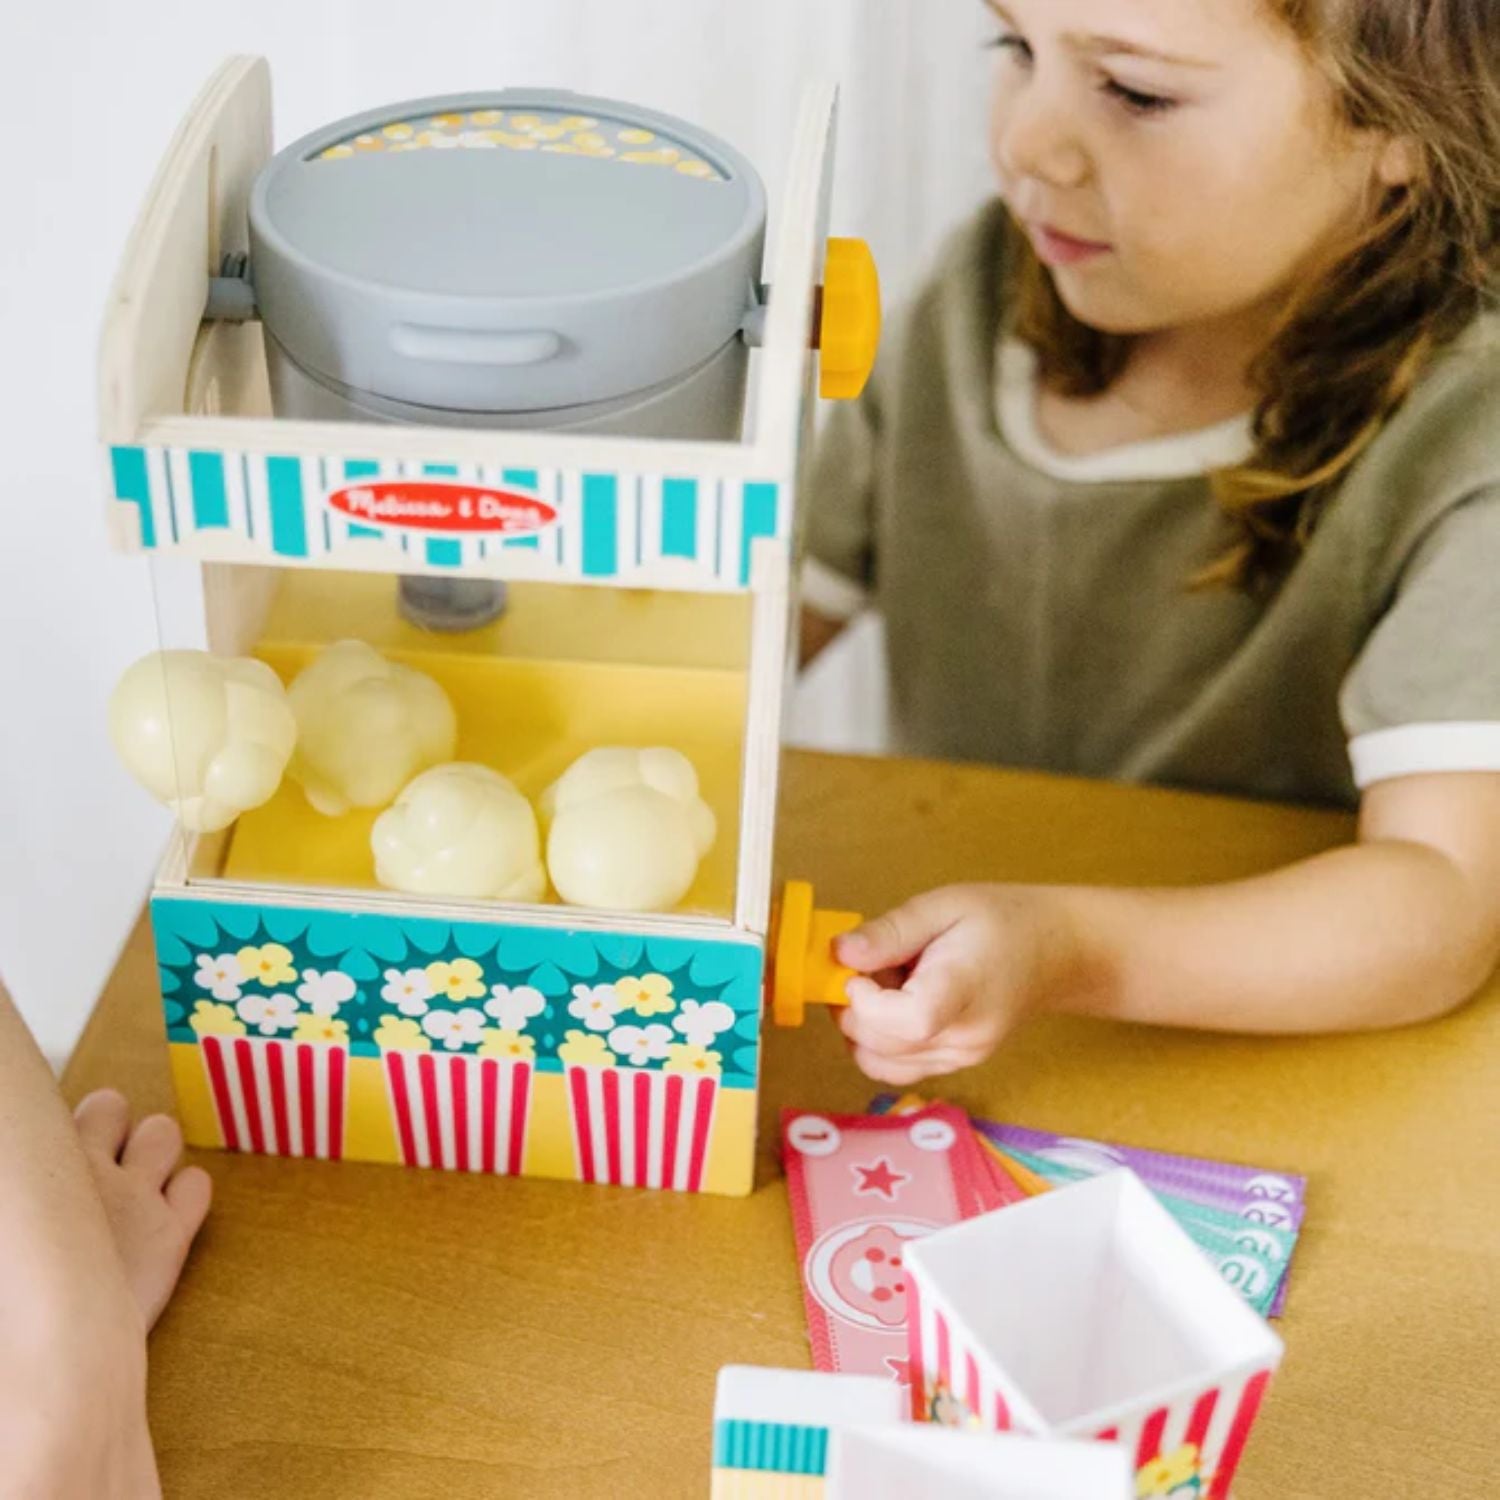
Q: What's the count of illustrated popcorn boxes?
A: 3